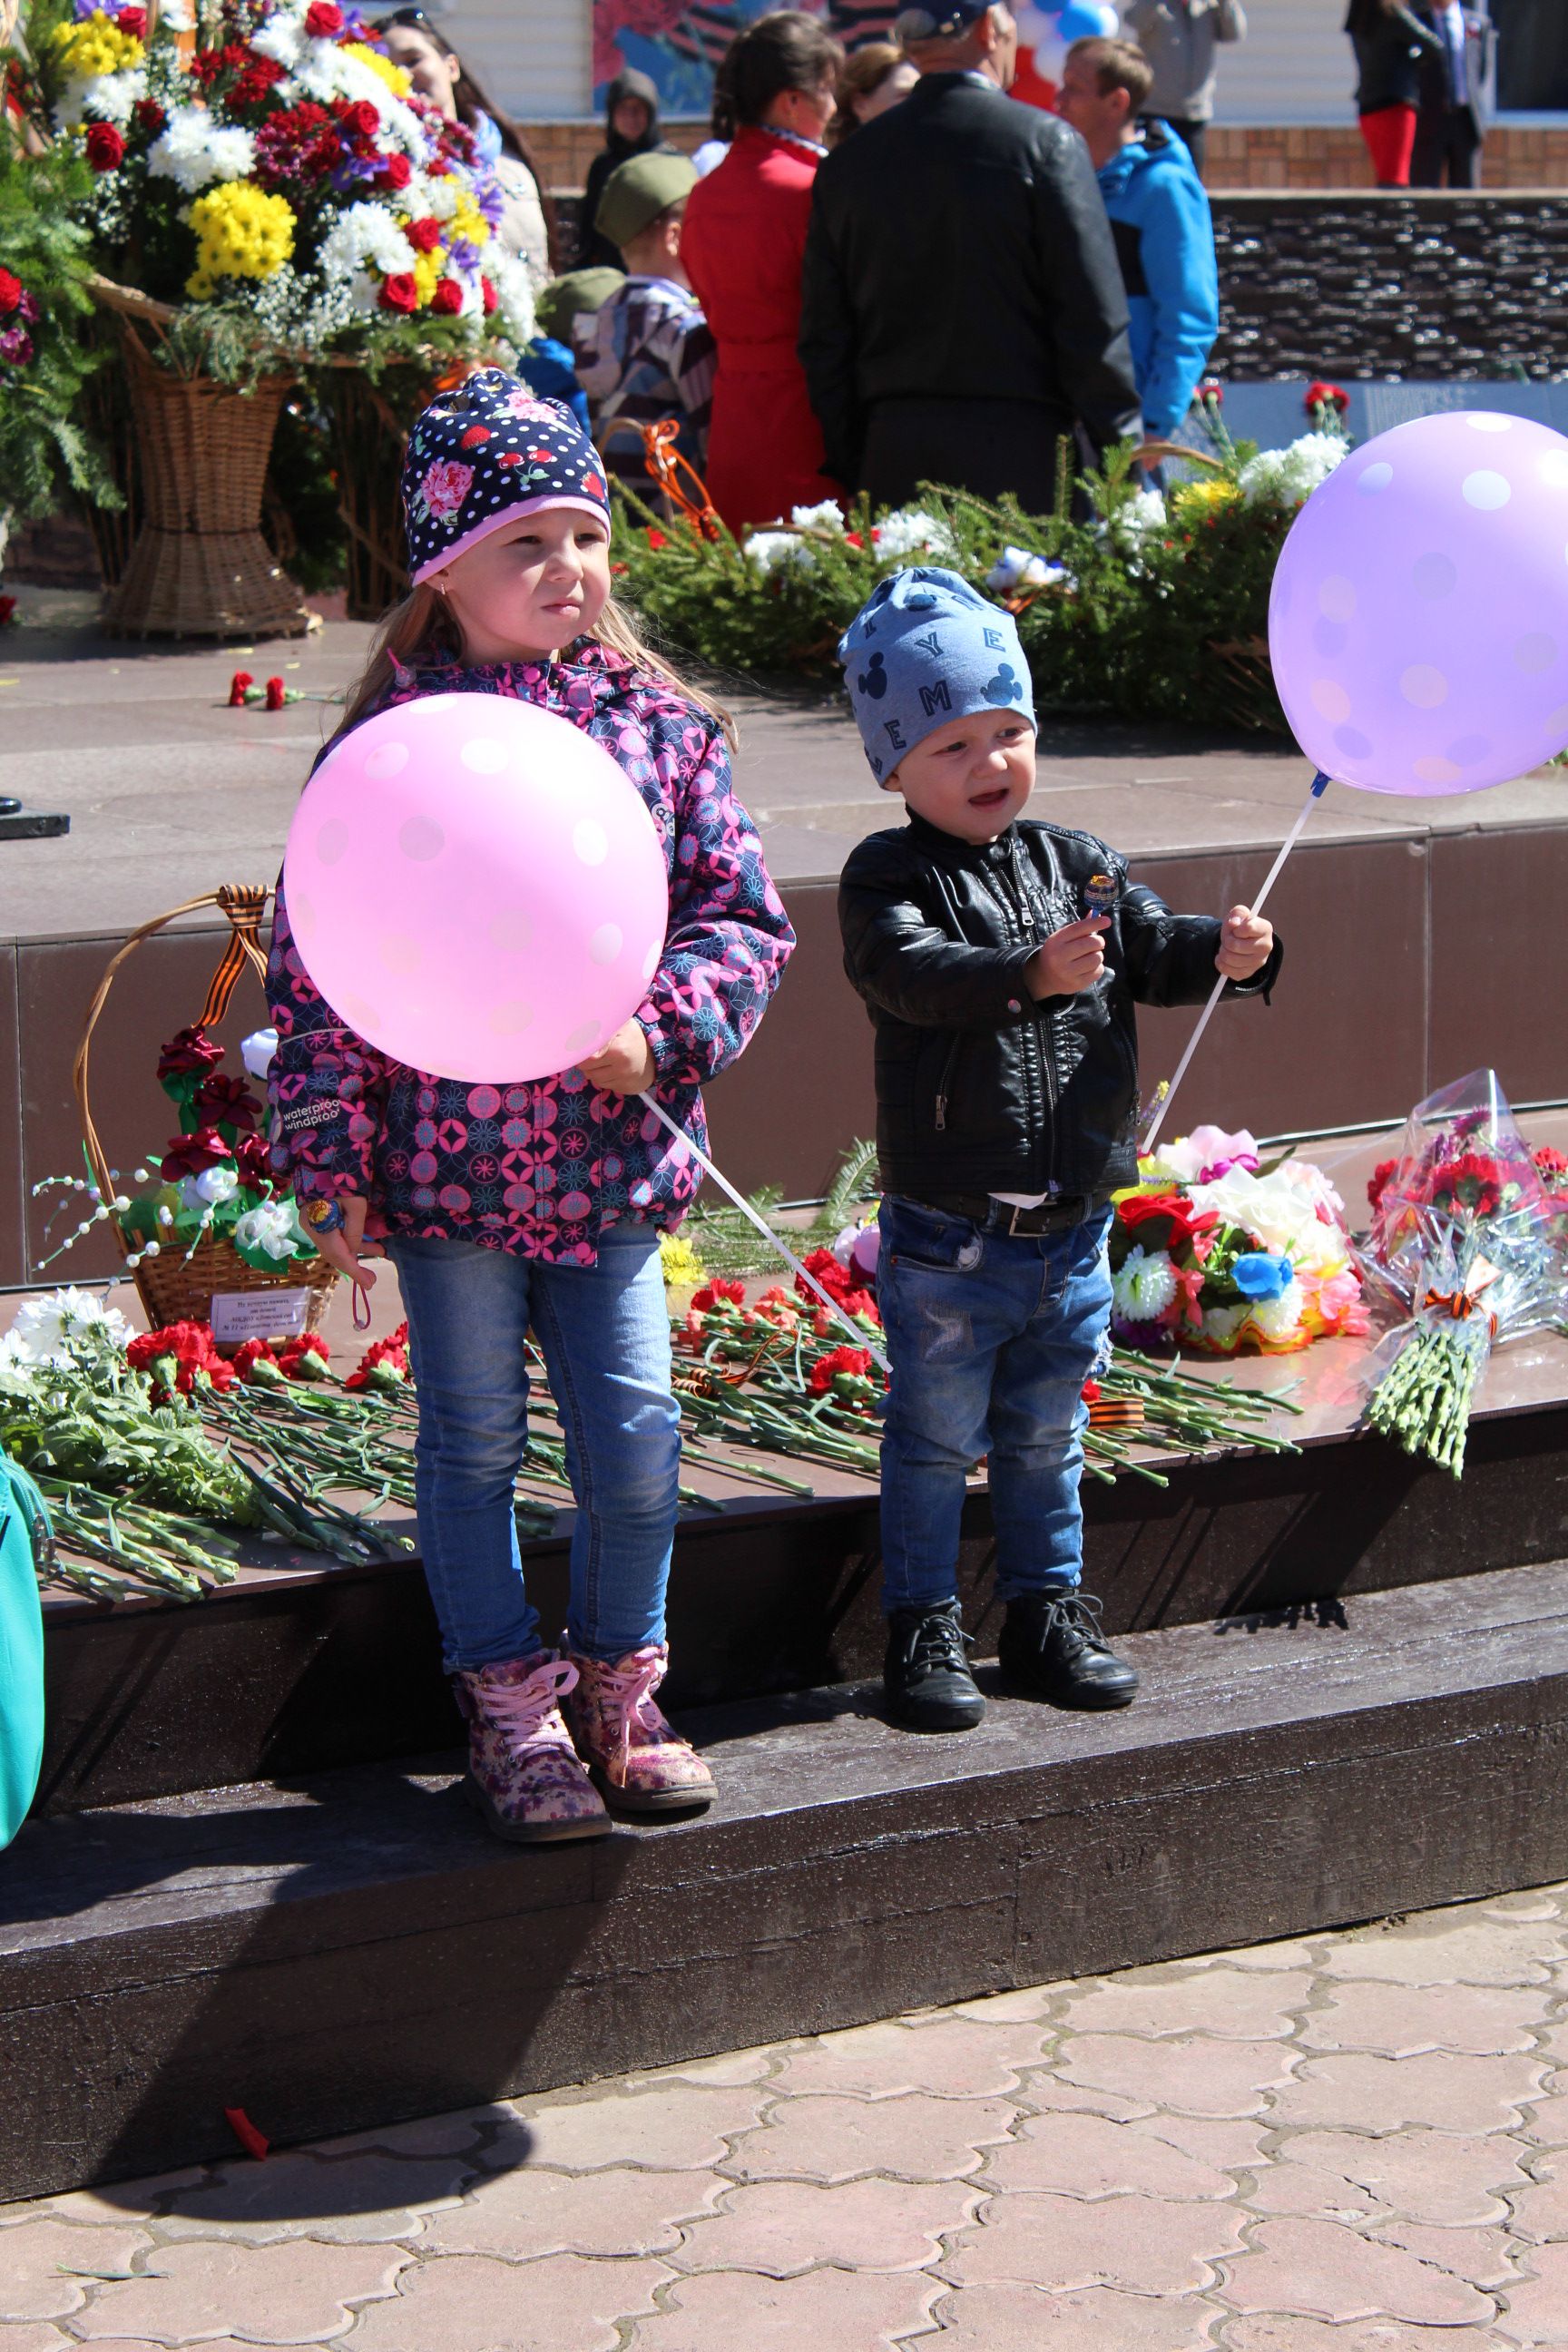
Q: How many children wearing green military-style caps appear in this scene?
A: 2